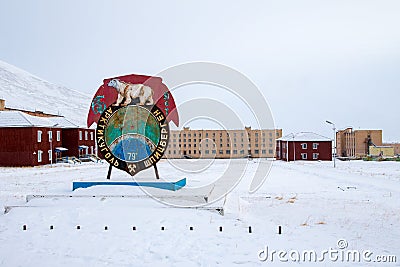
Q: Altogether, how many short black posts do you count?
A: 10